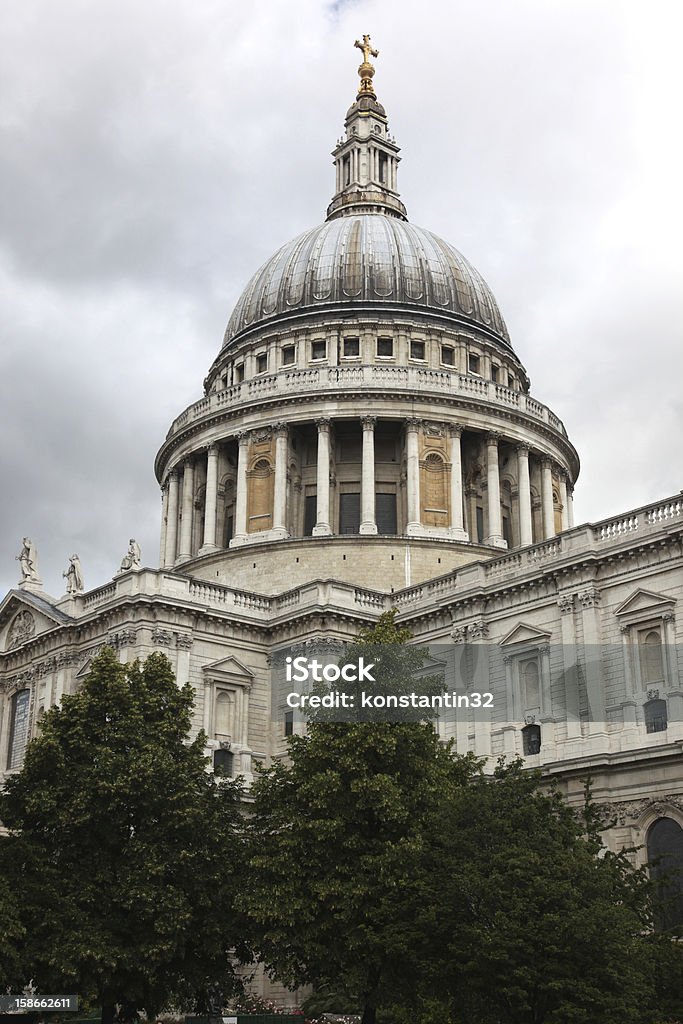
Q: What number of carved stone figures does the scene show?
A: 3